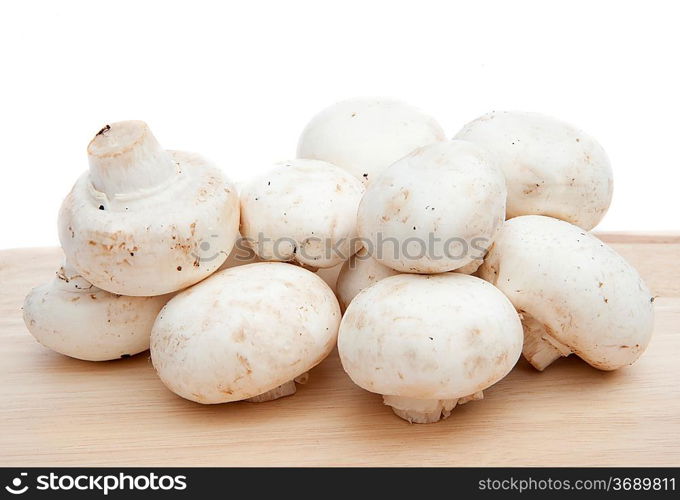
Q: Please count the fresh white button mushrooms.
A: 10